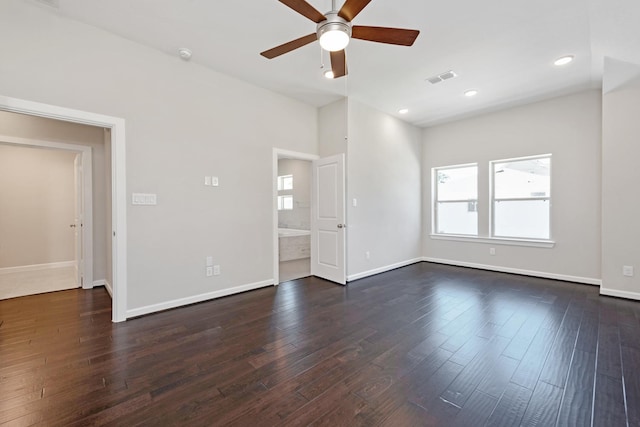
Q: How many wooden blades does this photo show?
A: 5